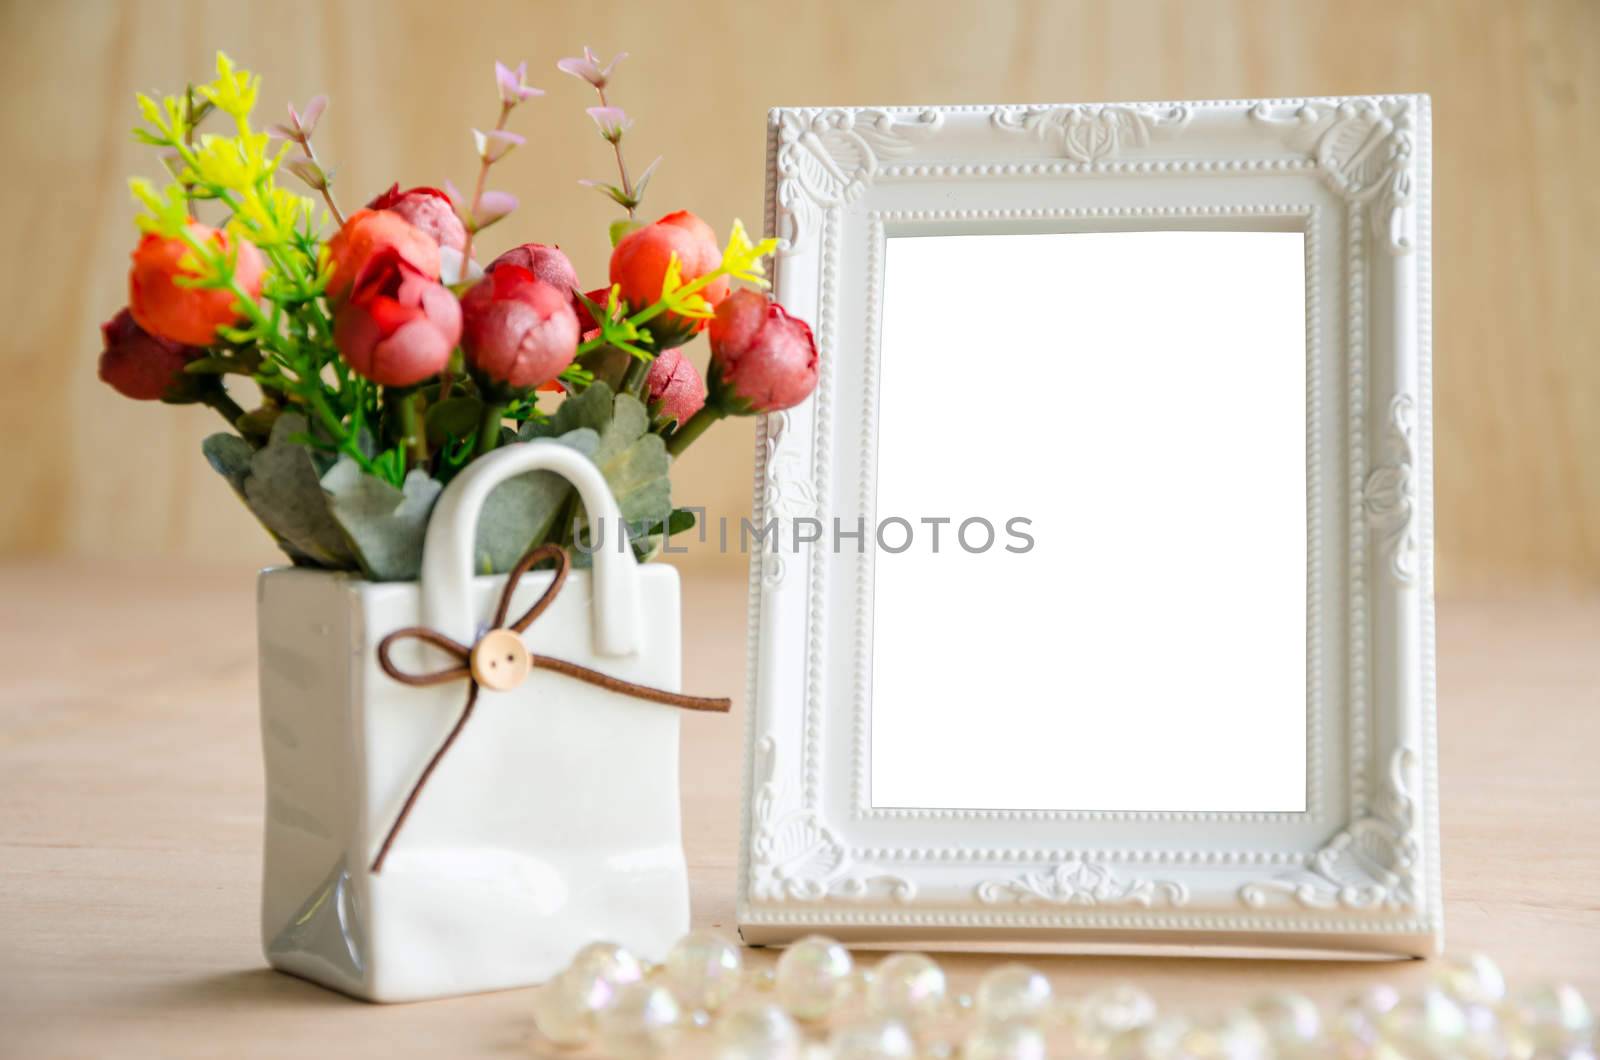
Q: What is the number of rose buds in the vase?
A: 11